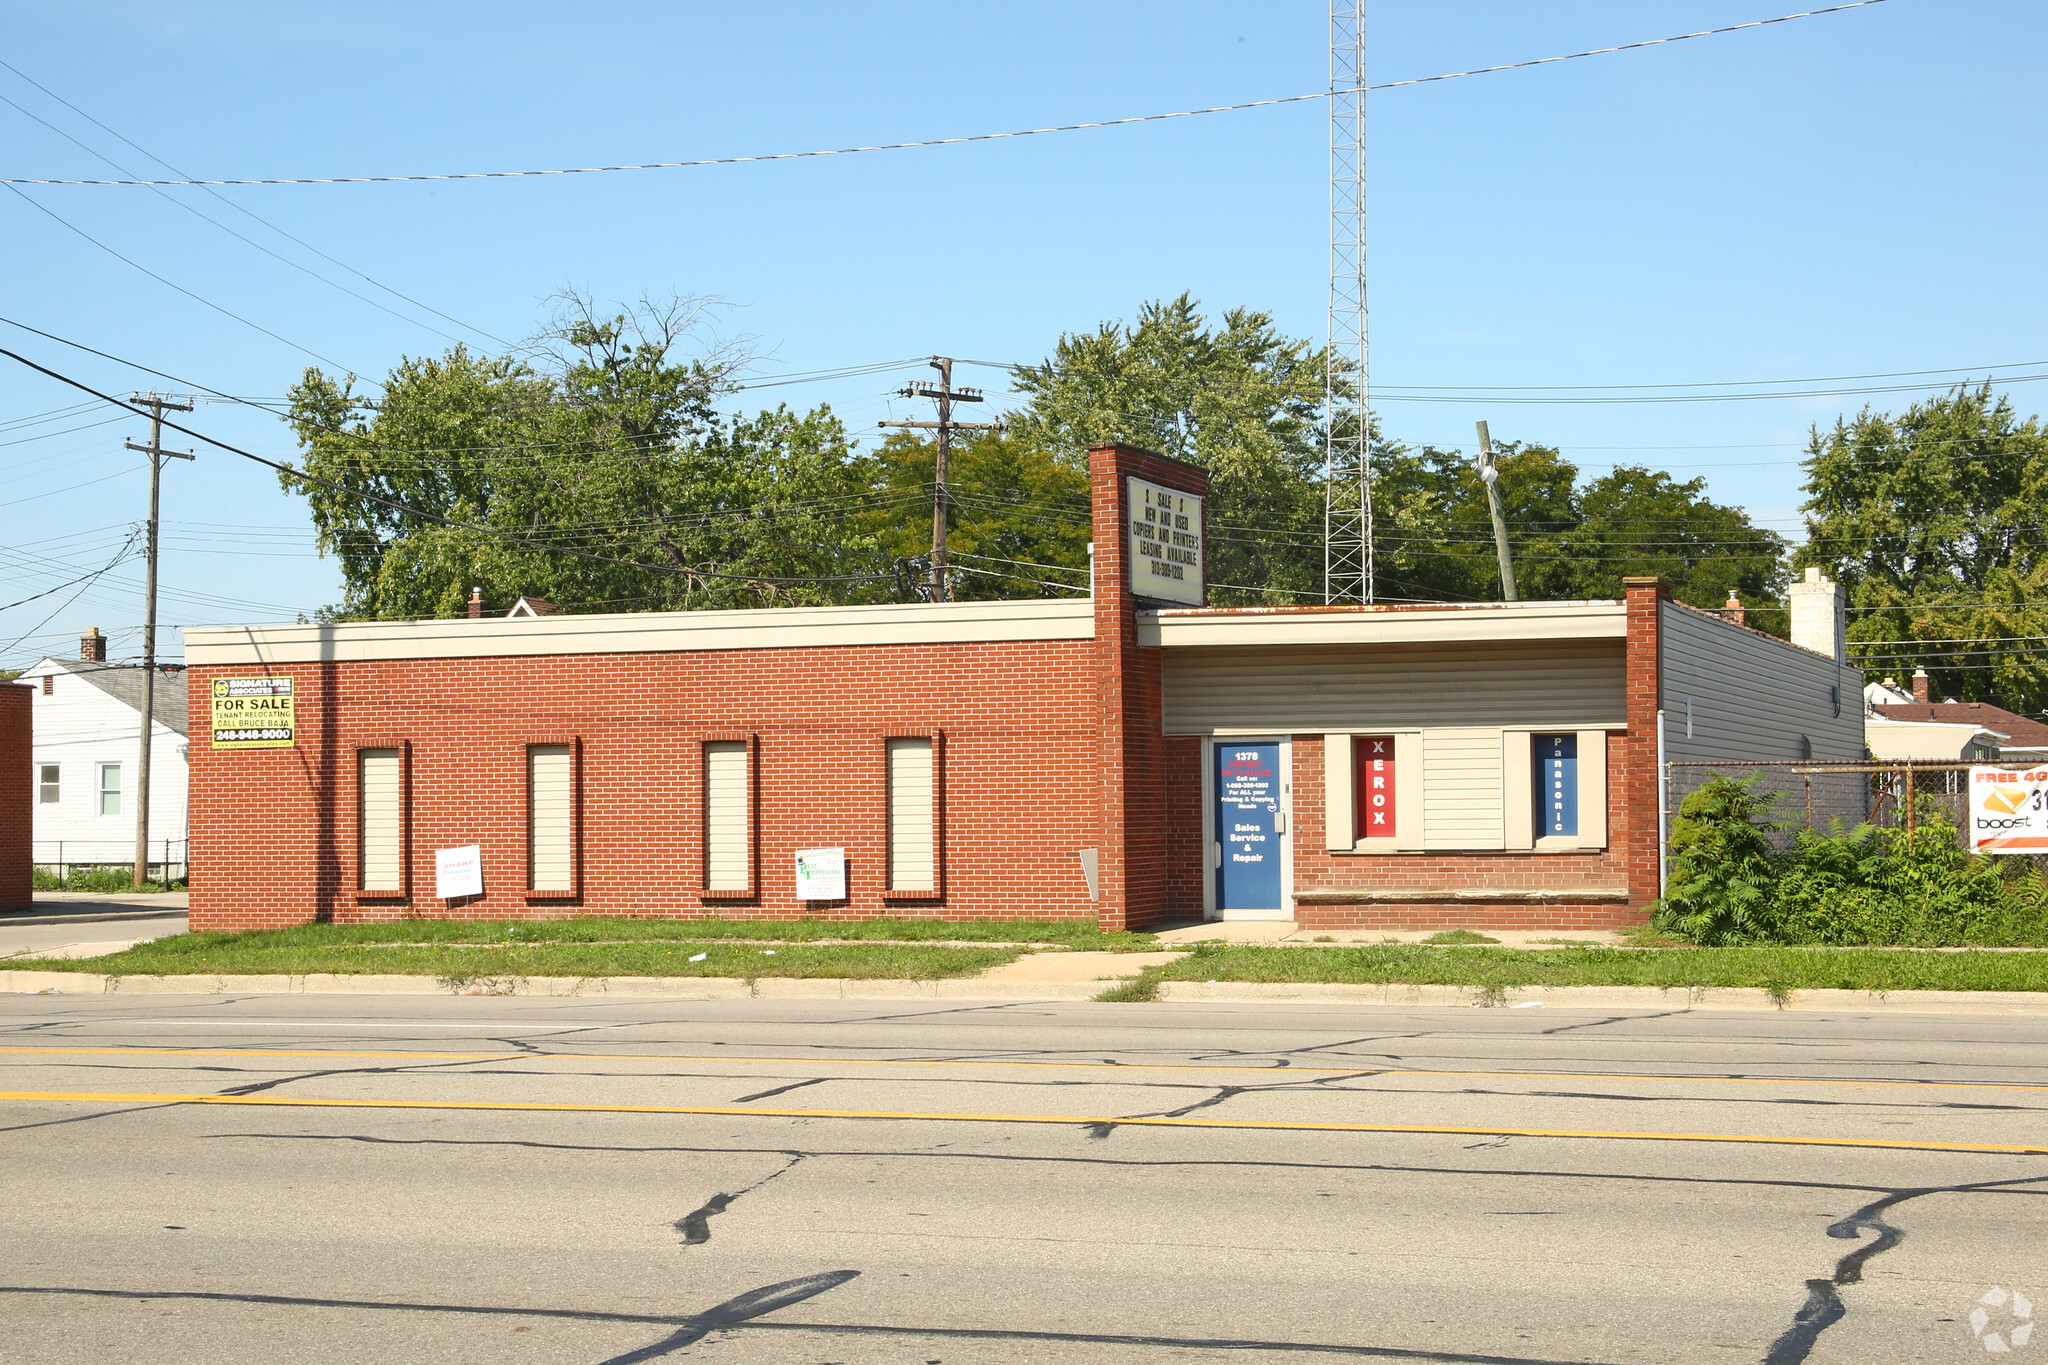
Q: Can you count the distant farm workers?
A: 0